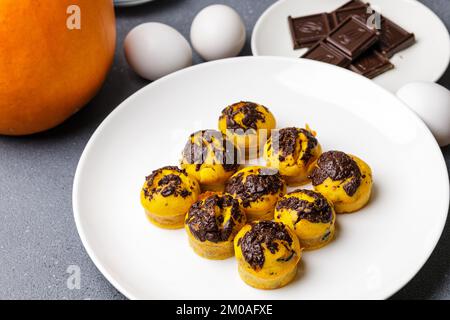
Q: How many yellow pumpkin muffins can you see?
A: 9